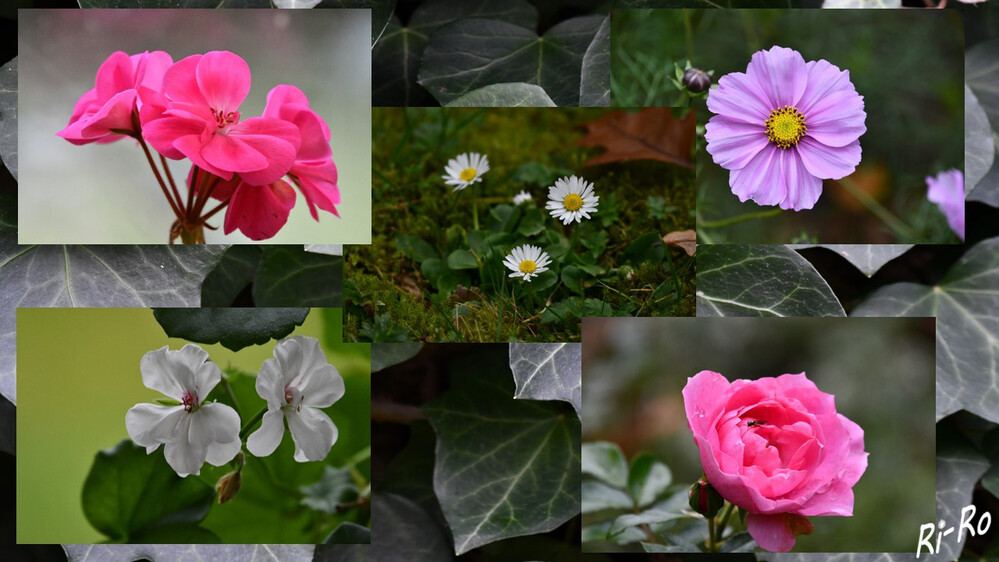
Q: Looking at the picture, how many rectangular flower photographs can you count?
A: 5